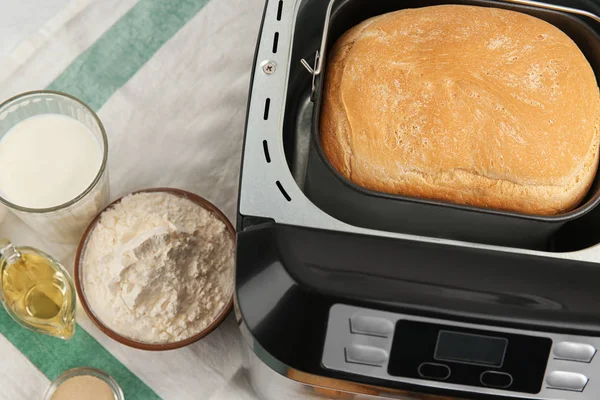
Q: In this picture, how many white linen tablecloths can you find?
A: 1